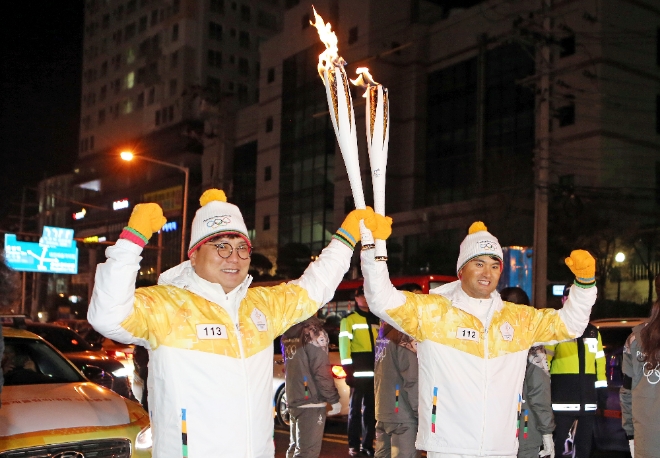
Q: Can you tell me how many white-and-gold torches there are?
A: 2